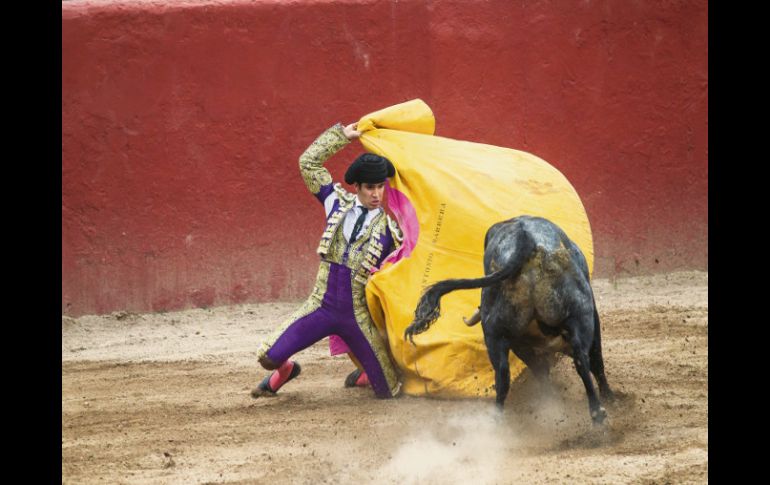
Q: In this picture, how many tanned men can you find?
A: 1